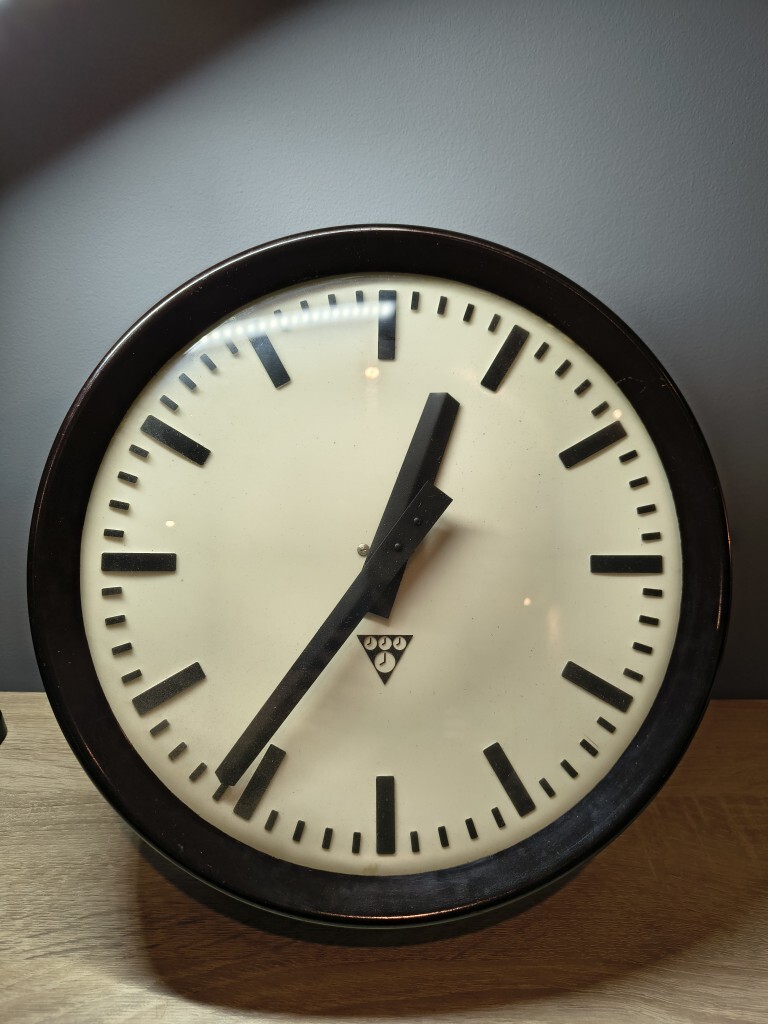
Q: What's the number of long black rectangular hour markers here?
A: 12